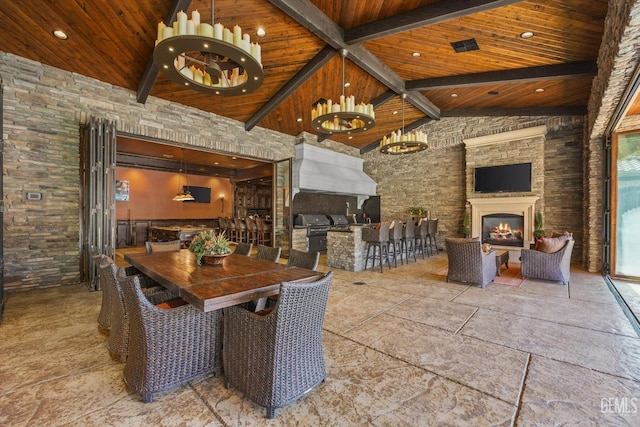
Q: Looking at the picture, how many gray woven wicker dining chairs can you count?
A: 8